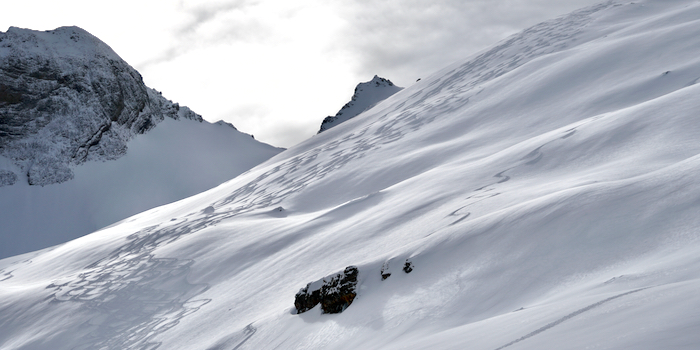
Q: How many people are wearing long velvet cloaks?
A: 0